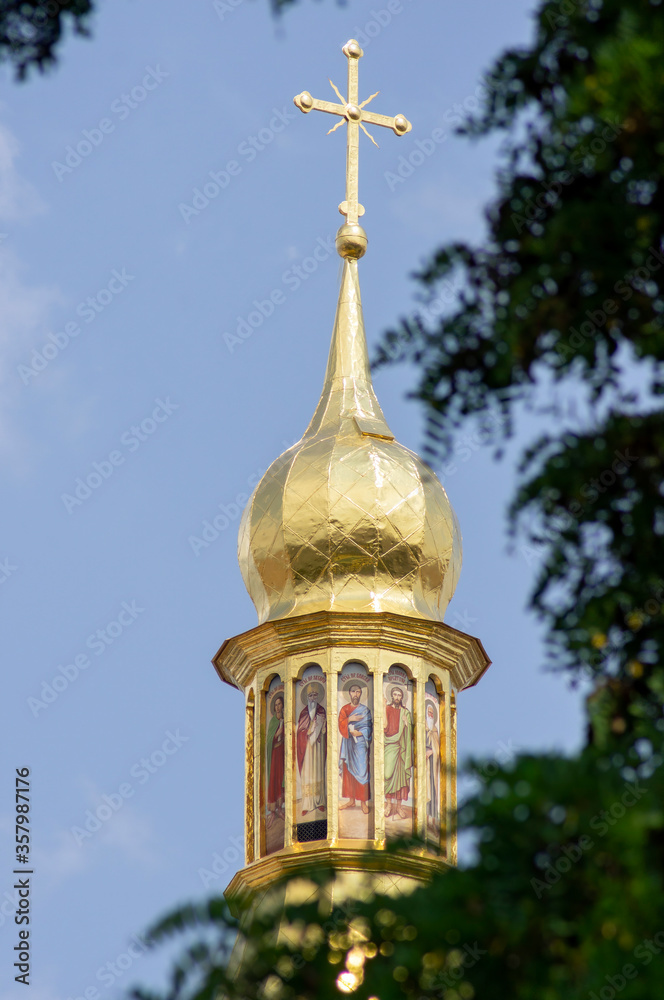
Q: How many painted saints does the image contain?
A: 5